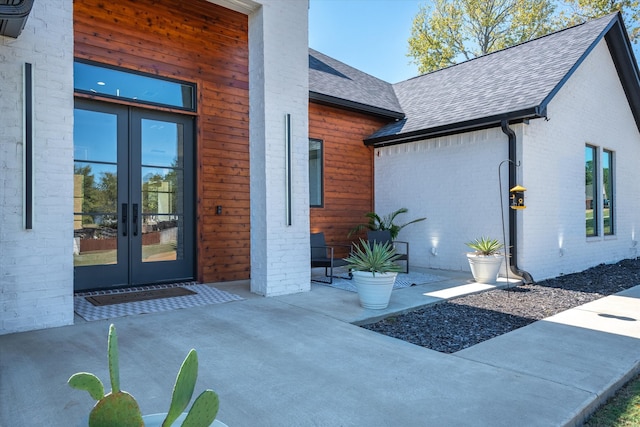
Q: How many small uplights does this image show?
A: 3